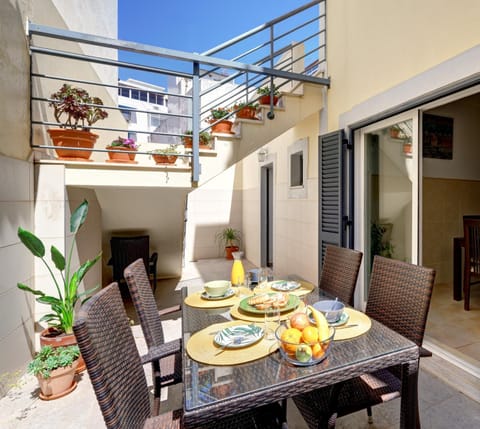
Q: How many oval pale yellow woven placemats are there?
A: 5